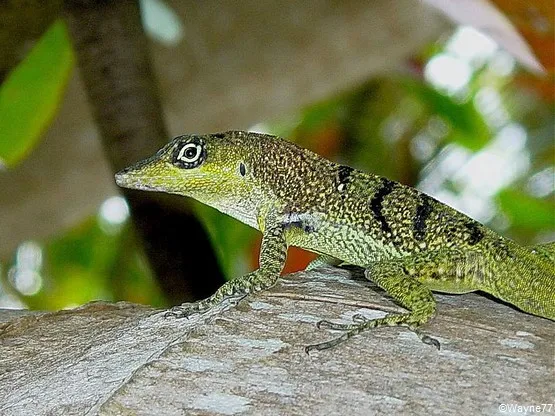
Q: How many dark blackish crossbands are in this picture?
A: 4